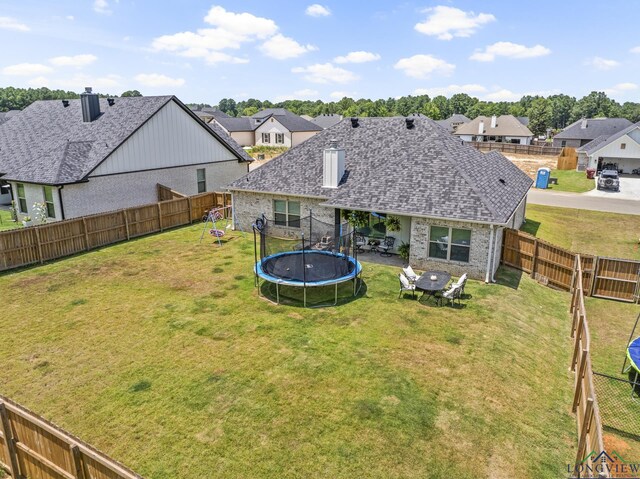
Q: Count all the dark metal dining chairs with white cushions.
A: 4